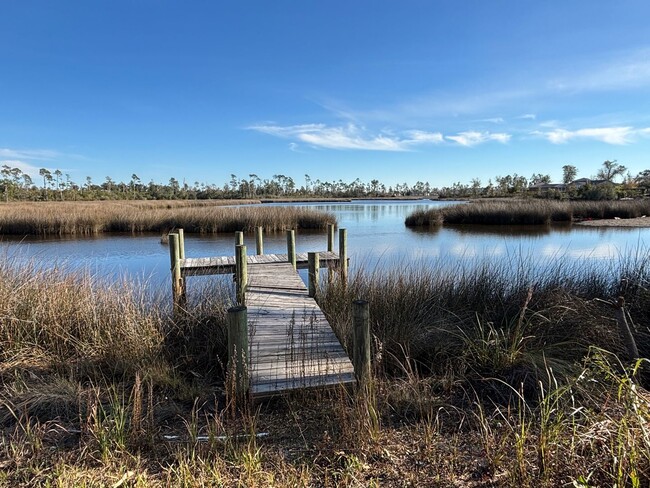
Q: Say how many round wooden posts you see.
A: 11